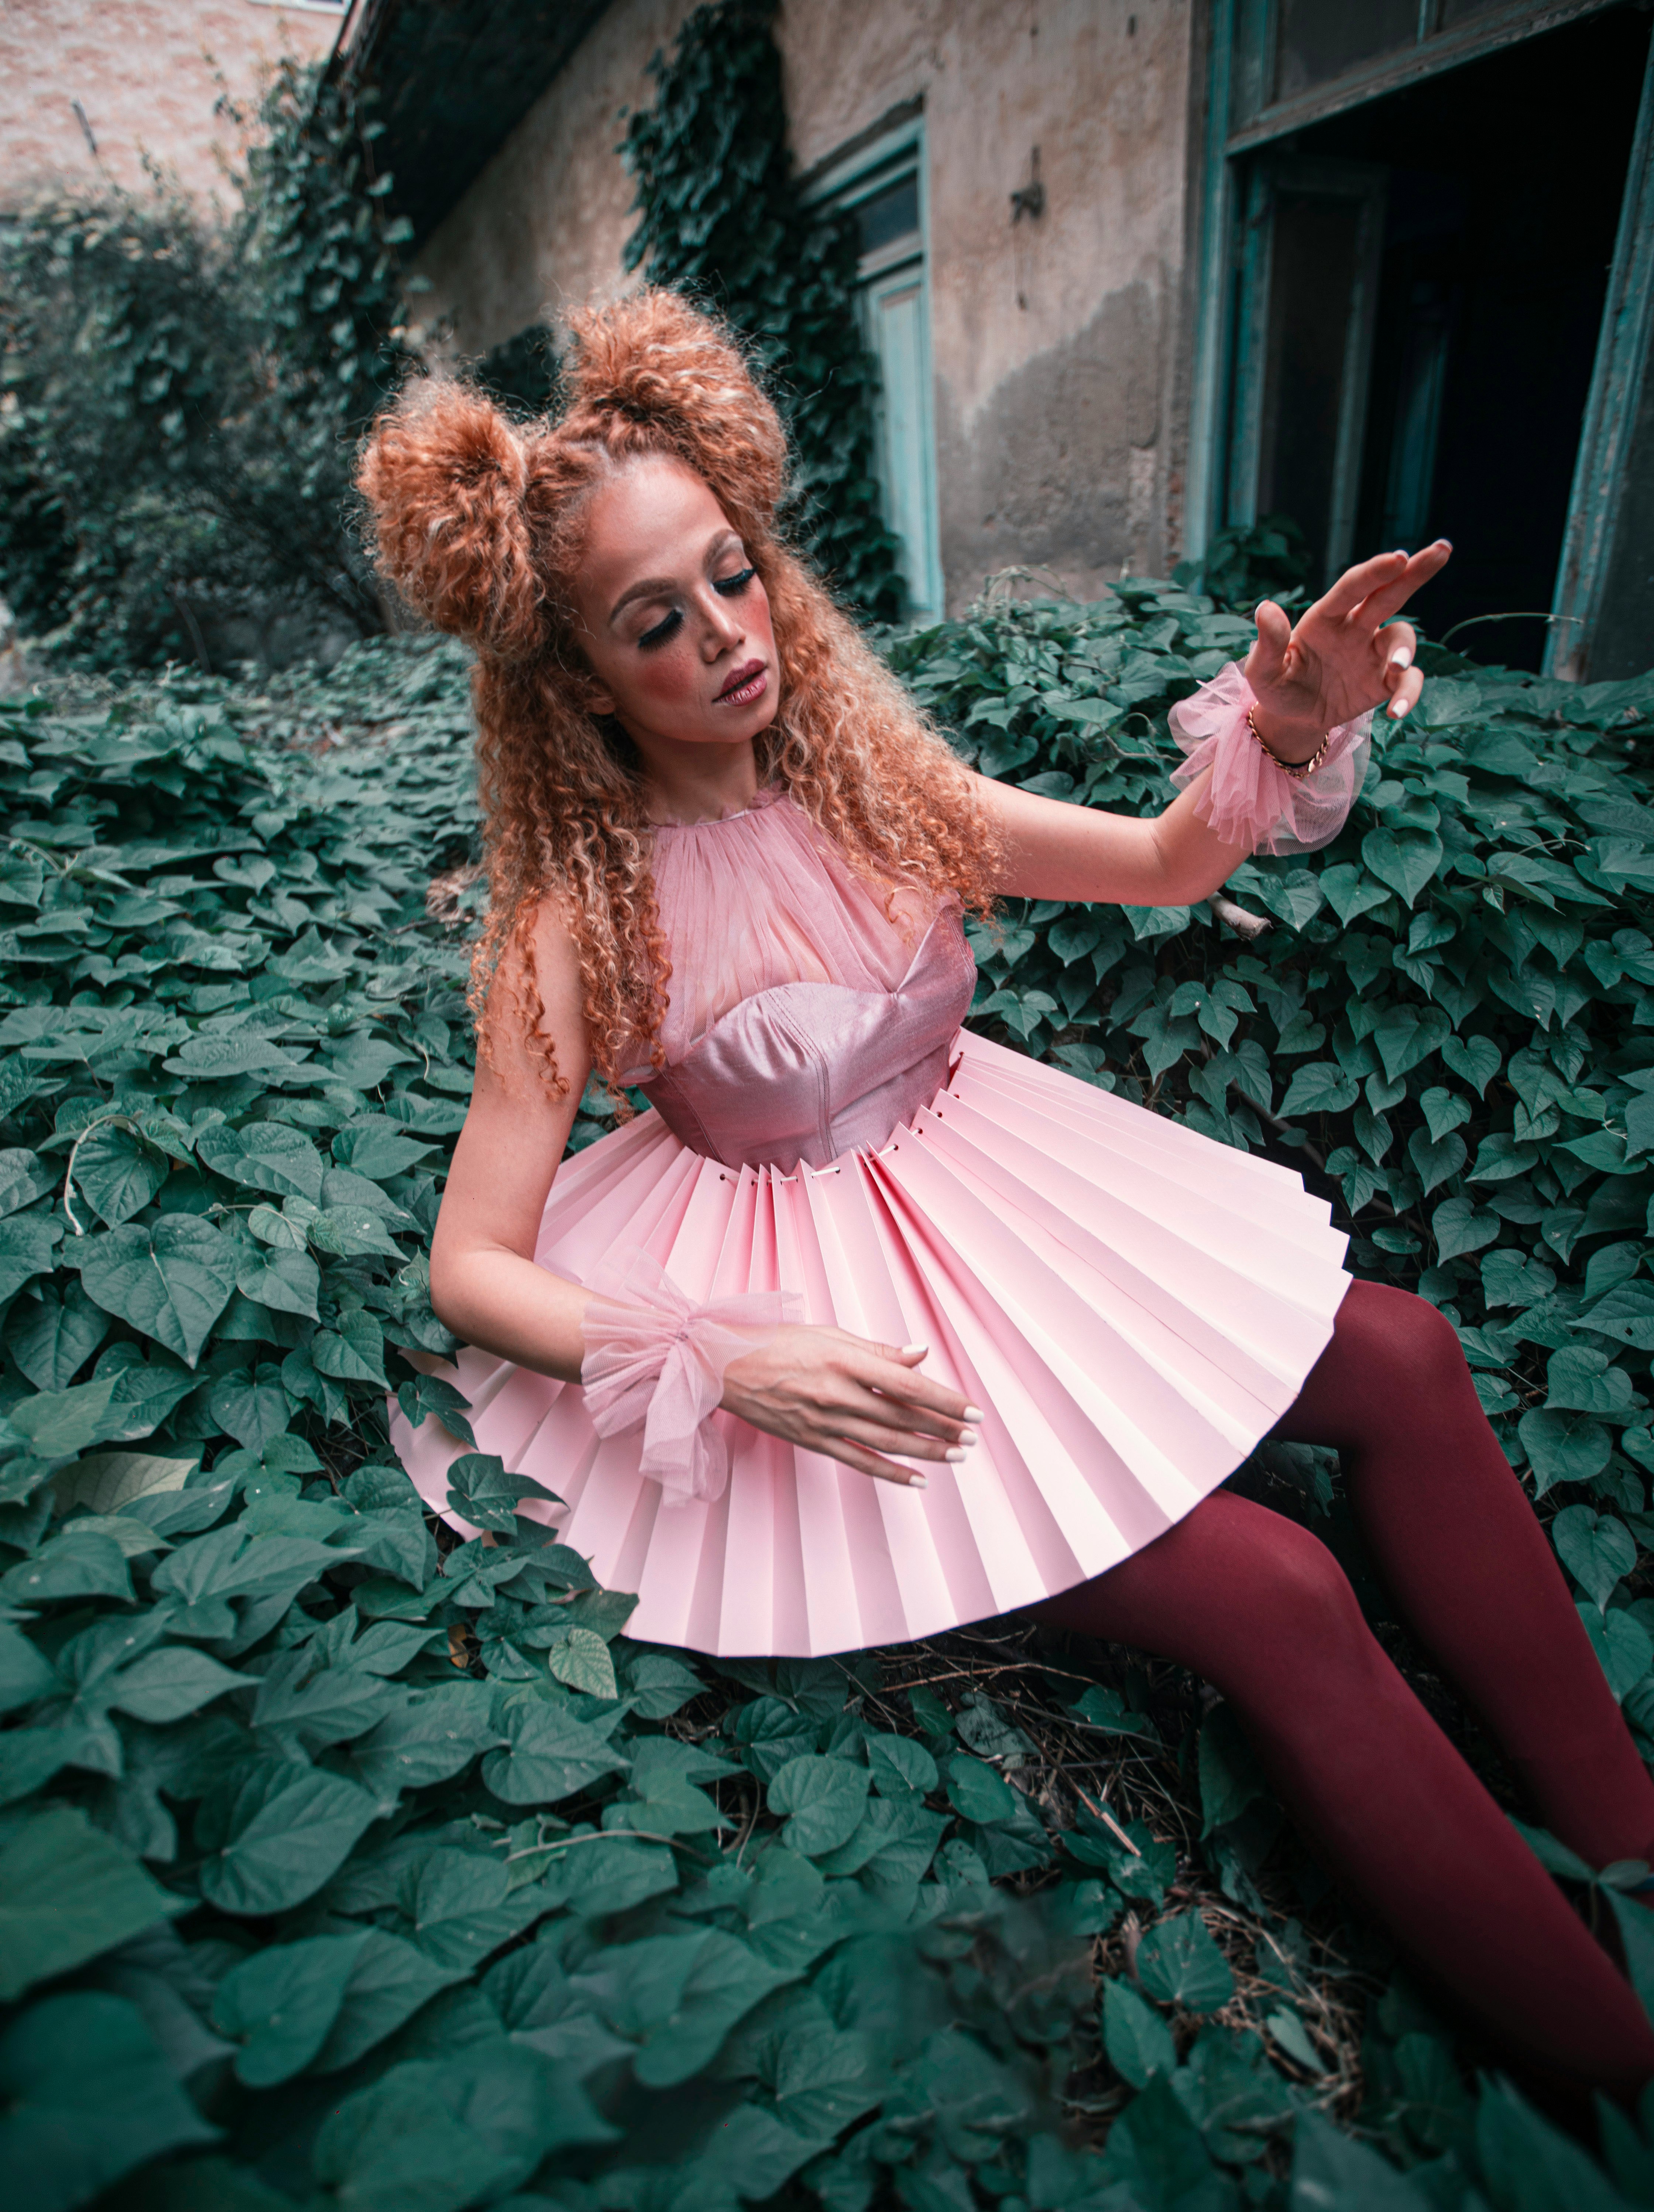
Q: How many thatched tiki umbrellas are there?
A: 0